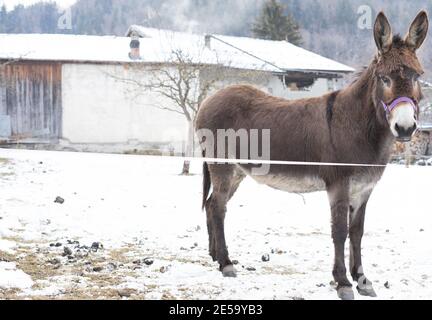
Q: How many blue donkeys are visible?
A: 0